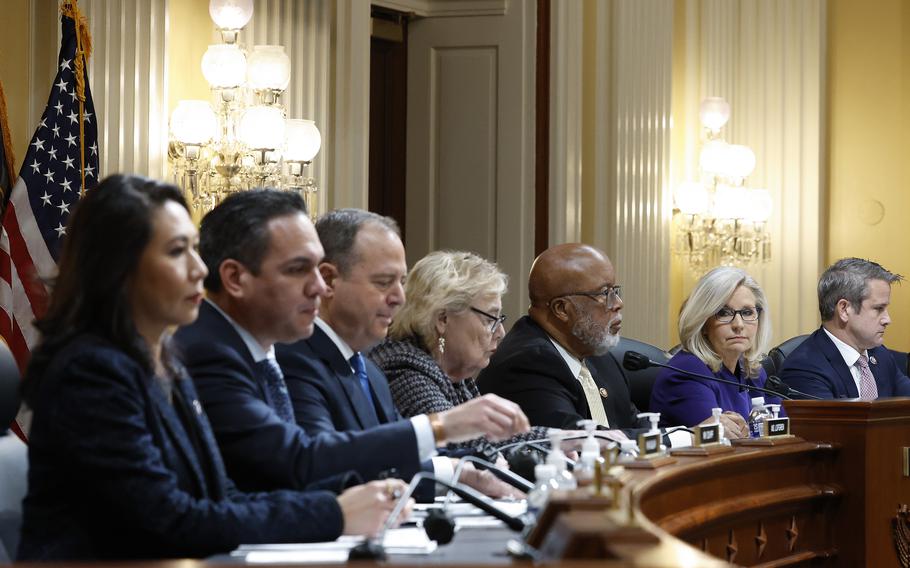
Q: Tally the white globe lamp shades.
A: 12